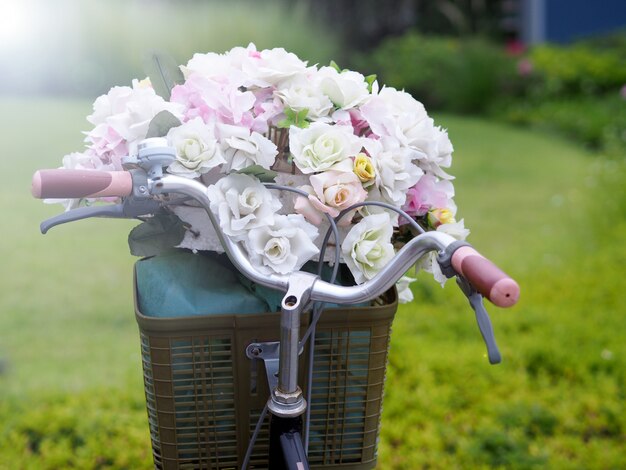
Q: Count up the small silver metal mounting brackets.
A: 1